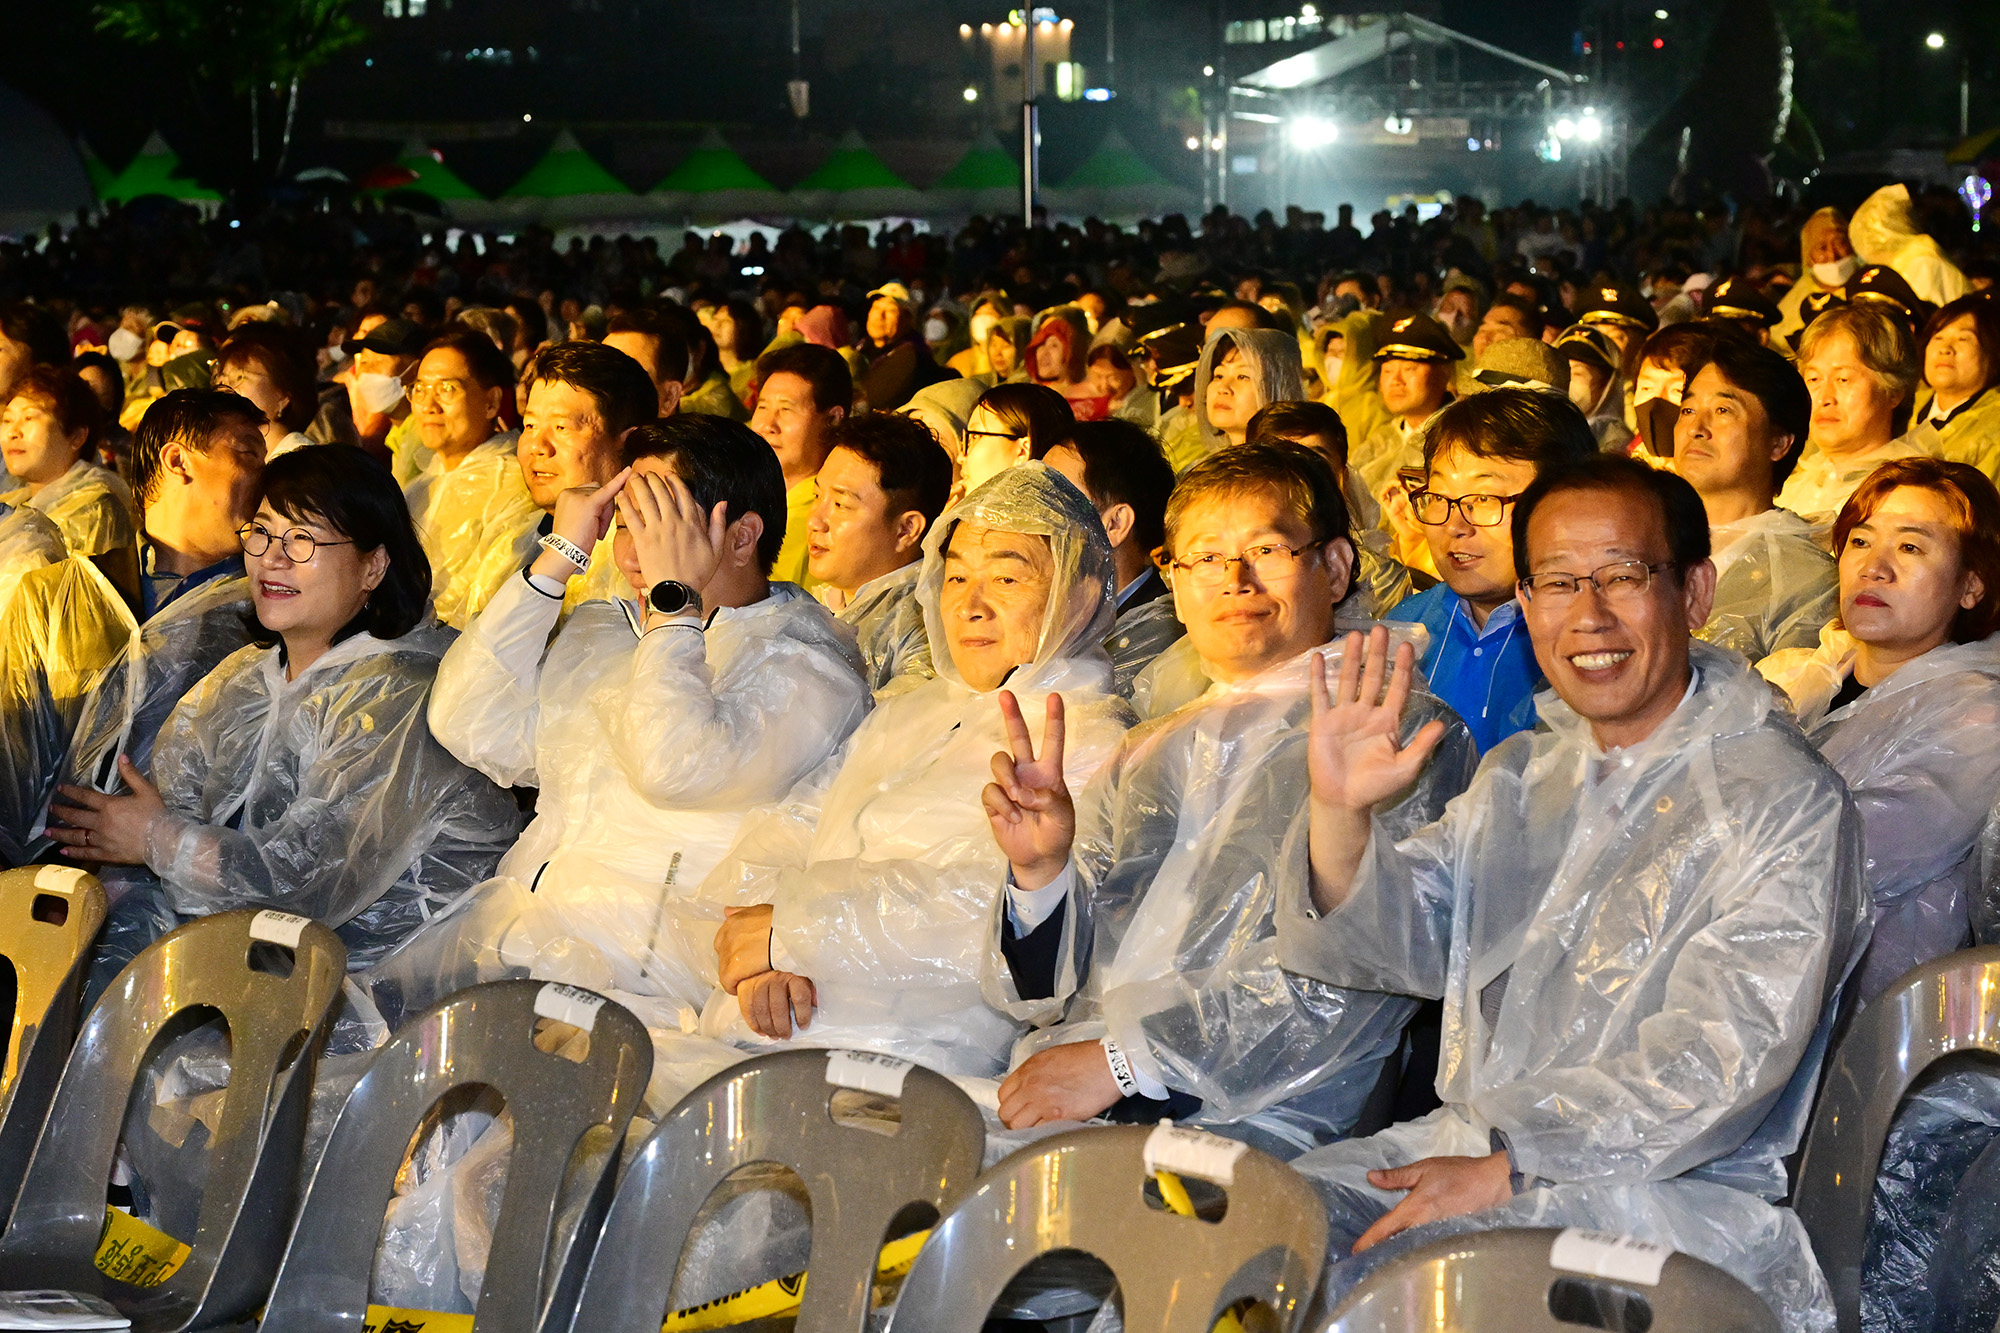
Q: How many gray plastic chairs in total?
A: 7